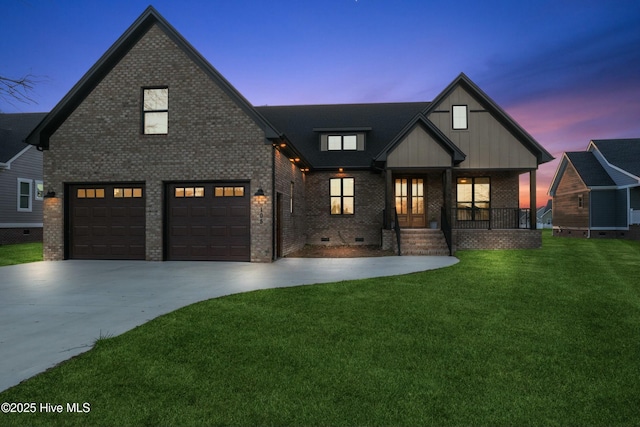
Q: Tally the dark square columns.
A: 3